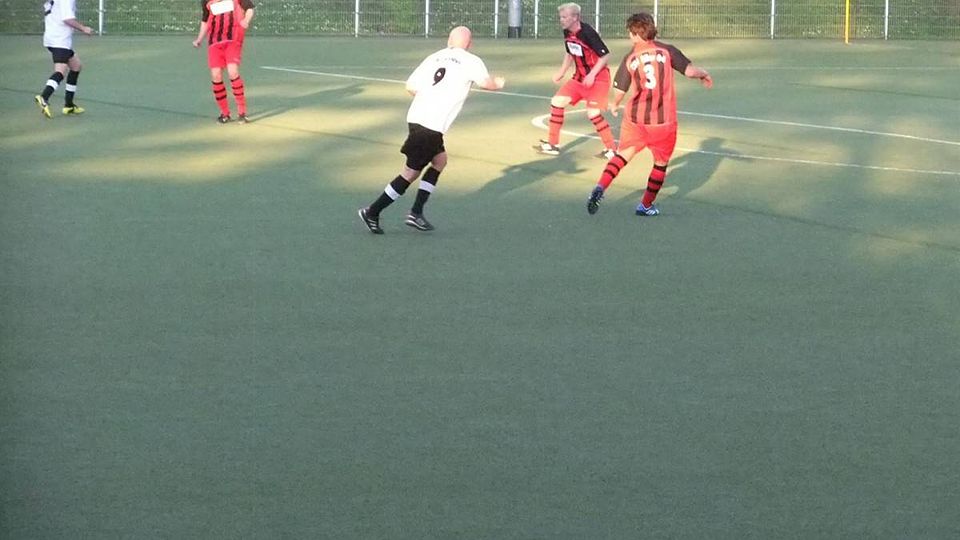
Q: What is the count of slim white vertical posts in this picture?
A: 9